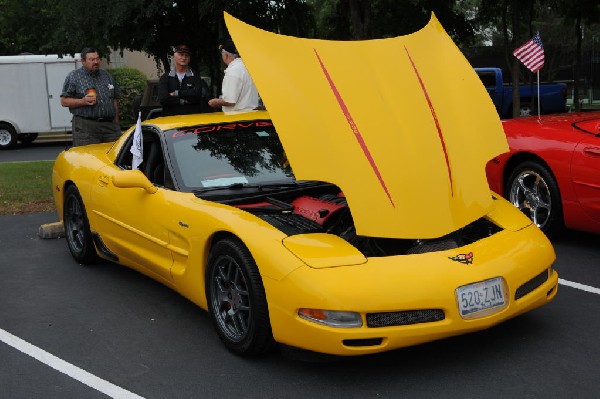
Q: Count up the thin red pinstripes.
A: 2